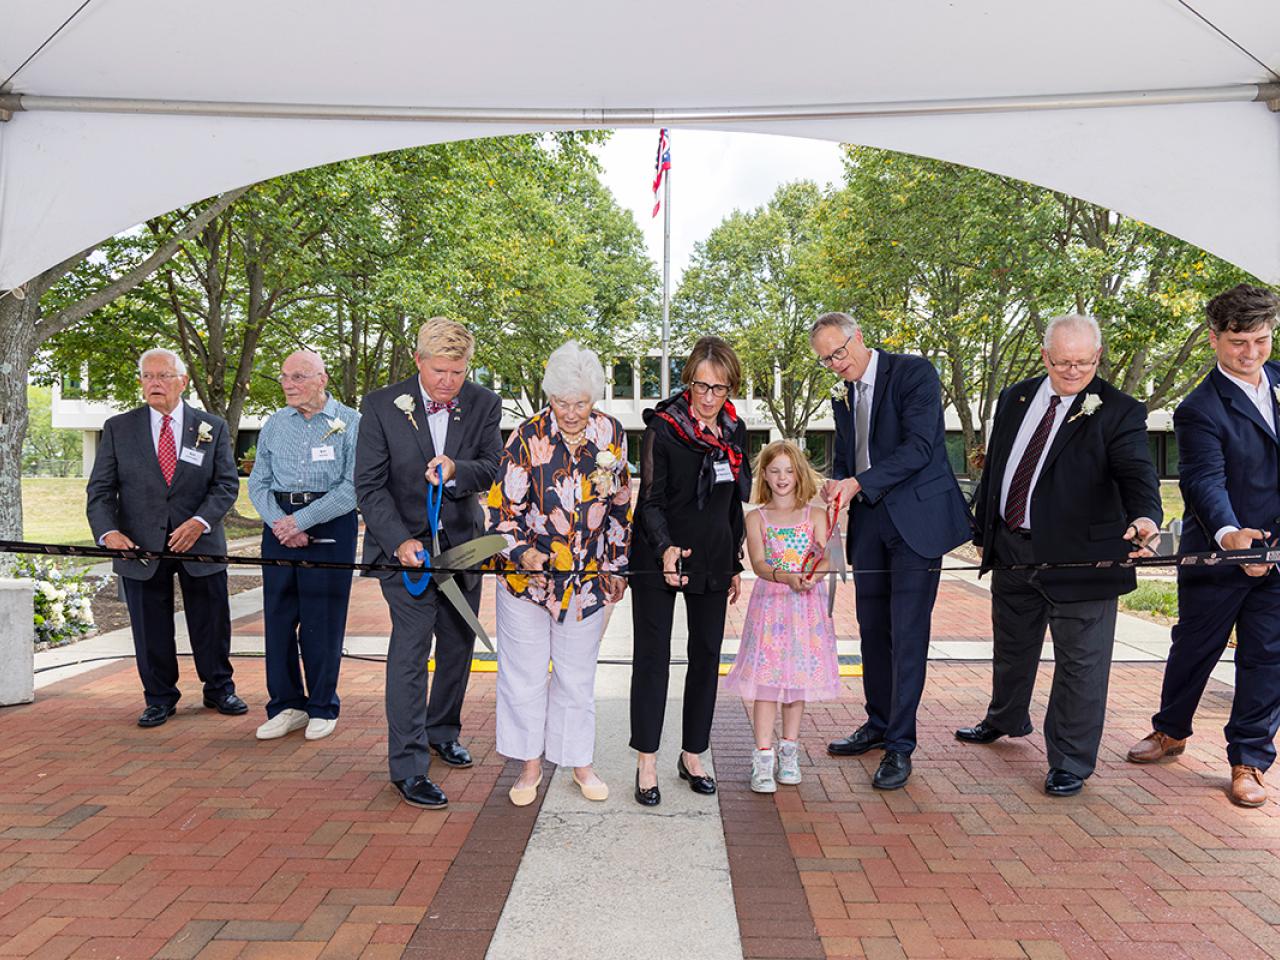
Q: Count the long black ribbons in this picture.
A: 1